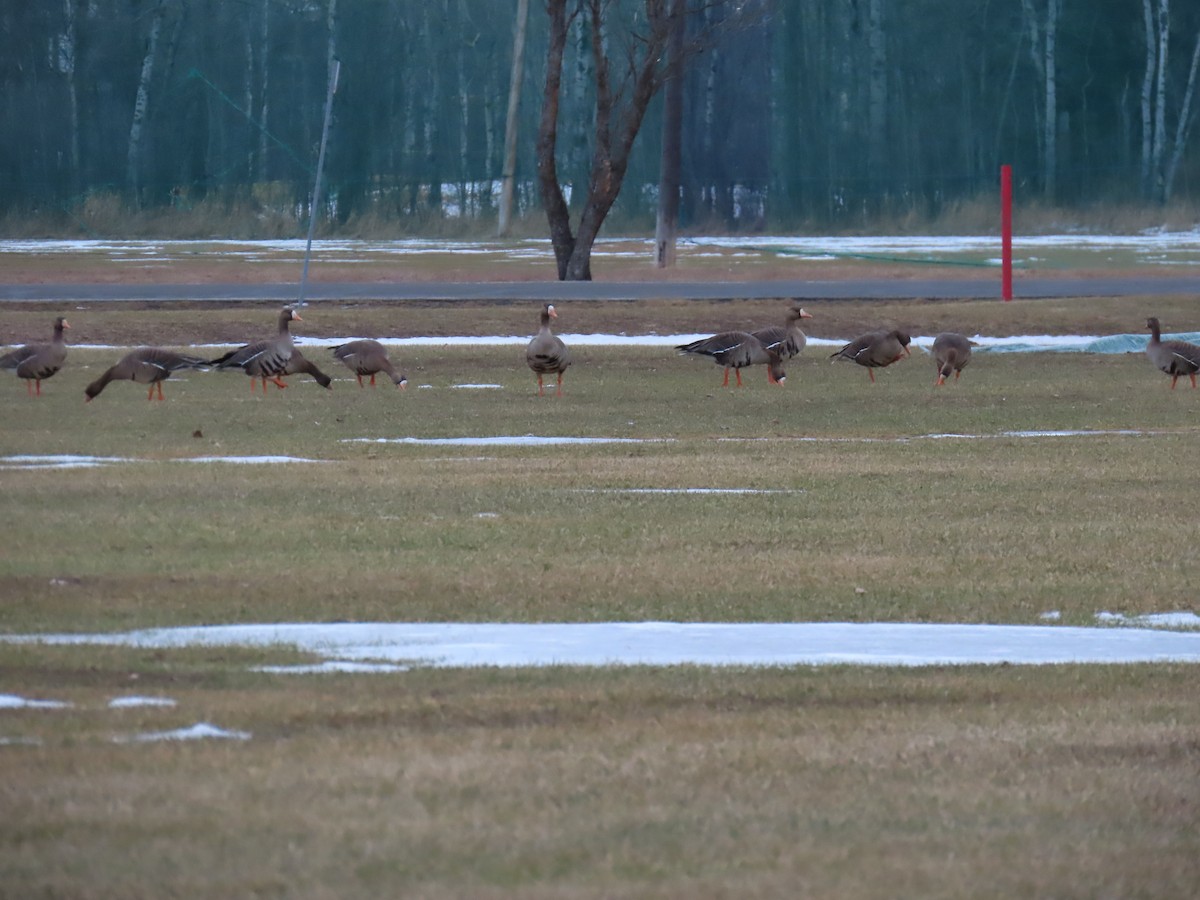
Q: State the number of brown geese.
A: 11